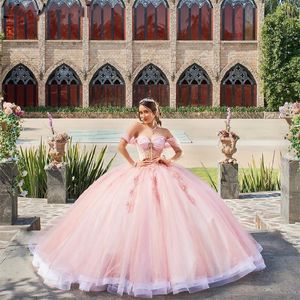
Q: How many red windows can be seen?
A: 12